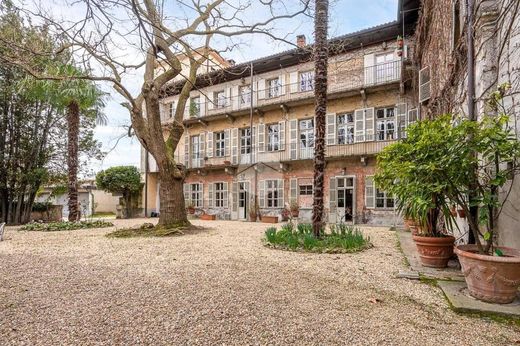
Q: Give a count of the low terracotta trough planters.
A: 2